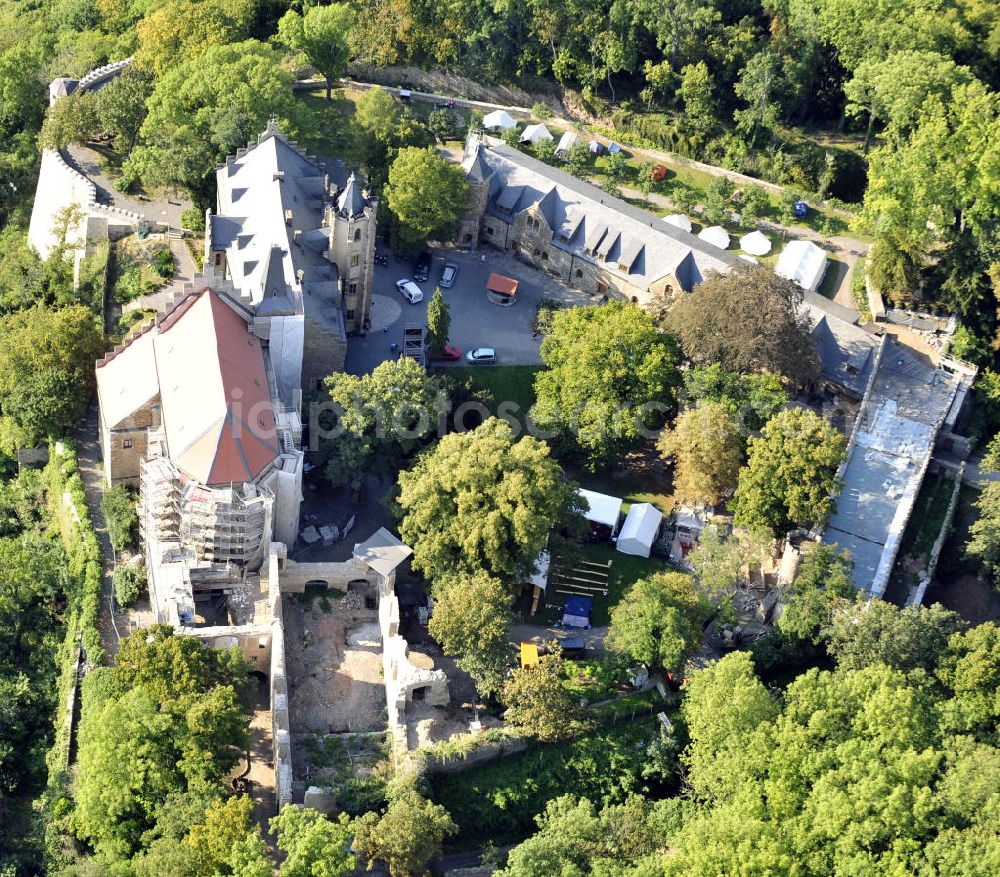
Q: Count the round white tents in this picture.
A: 3